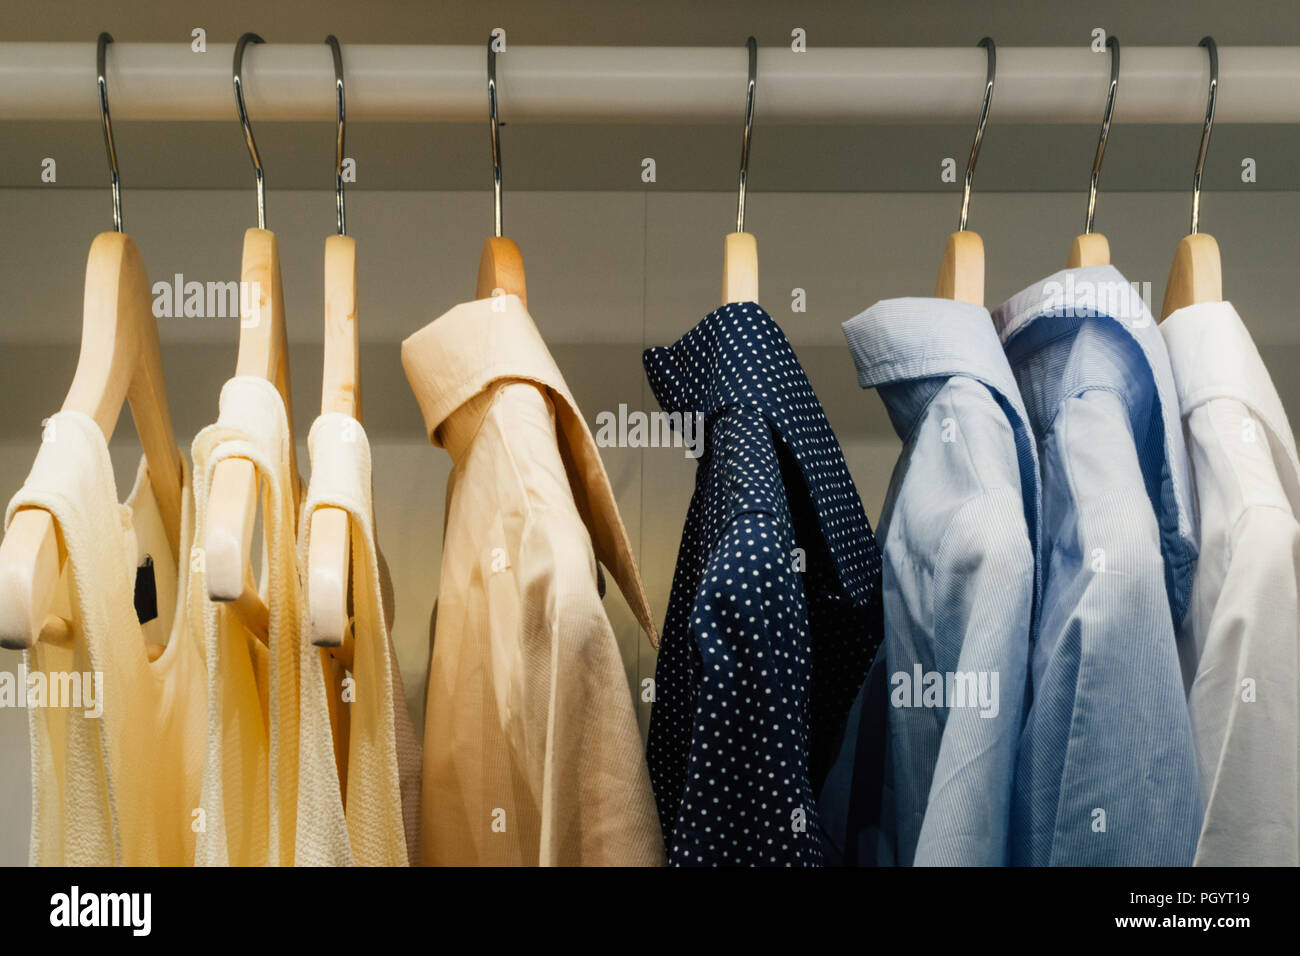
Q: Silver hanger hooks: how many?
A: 8